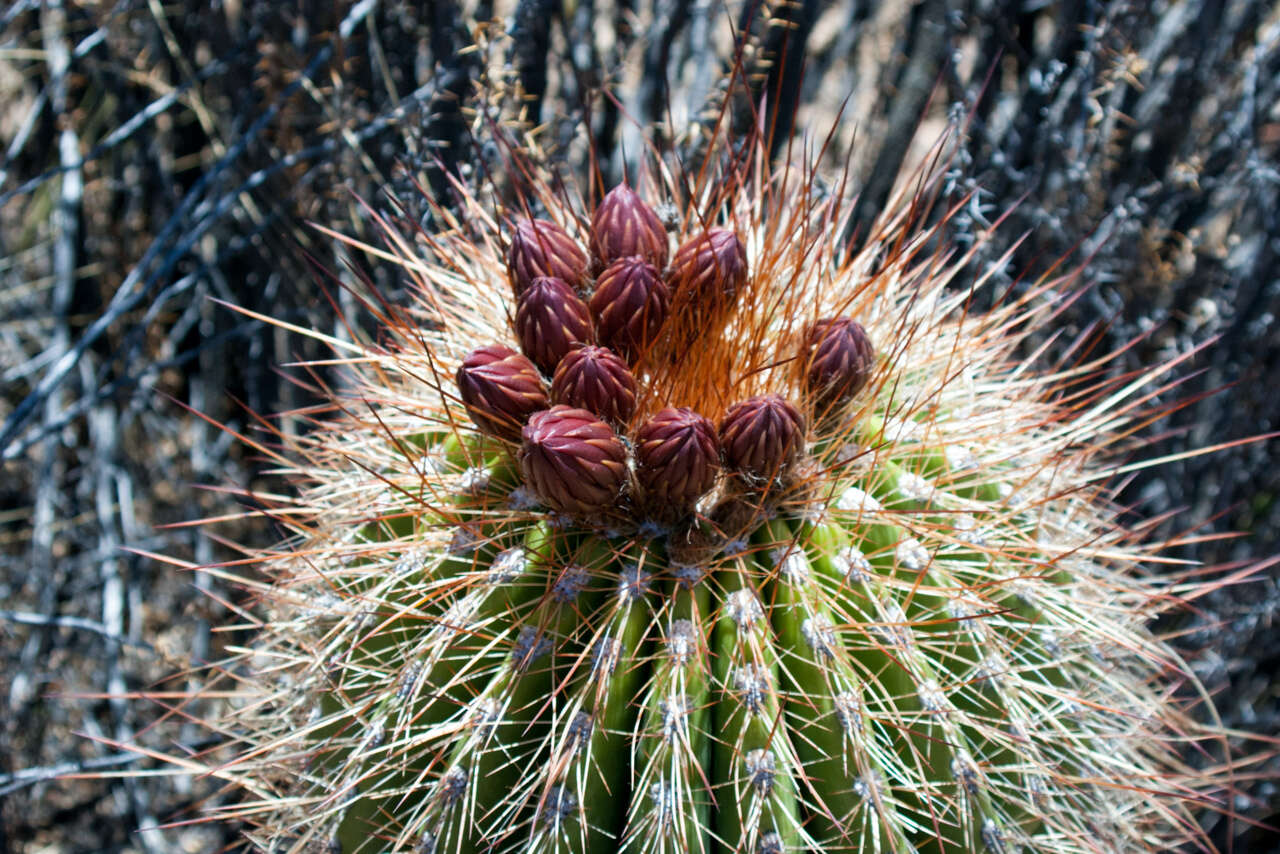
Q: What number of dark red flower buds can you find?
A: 11